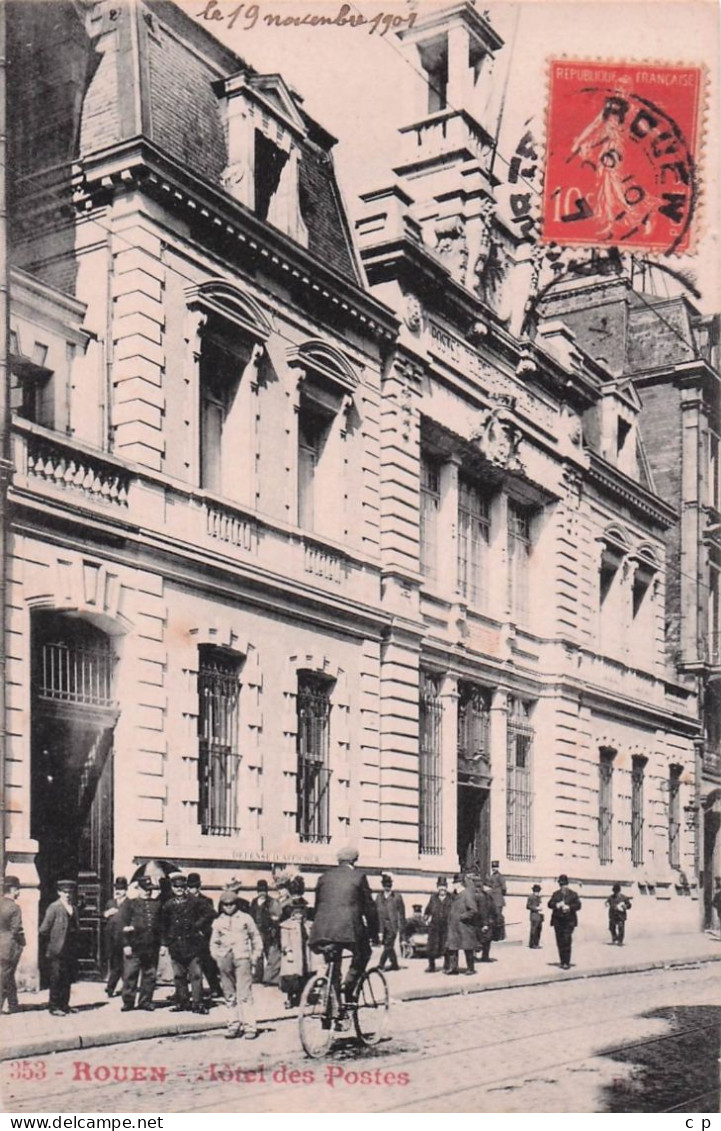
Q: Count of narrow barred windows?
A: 7